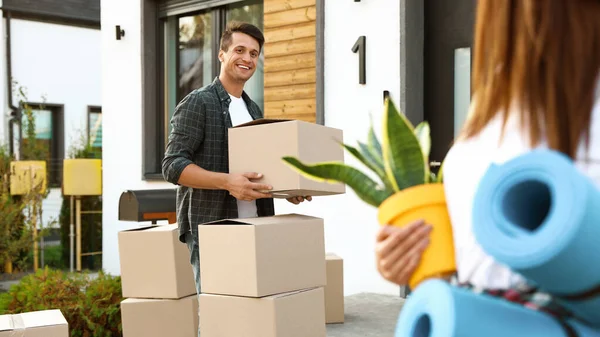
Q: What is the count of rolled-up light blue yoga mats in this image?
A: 2